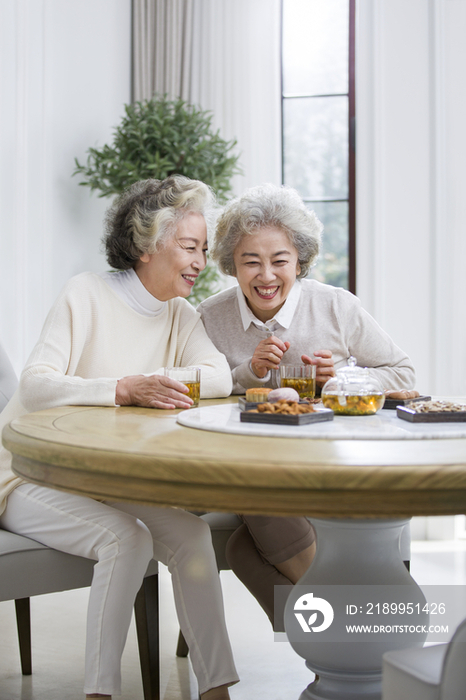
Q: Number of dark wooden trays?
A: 4